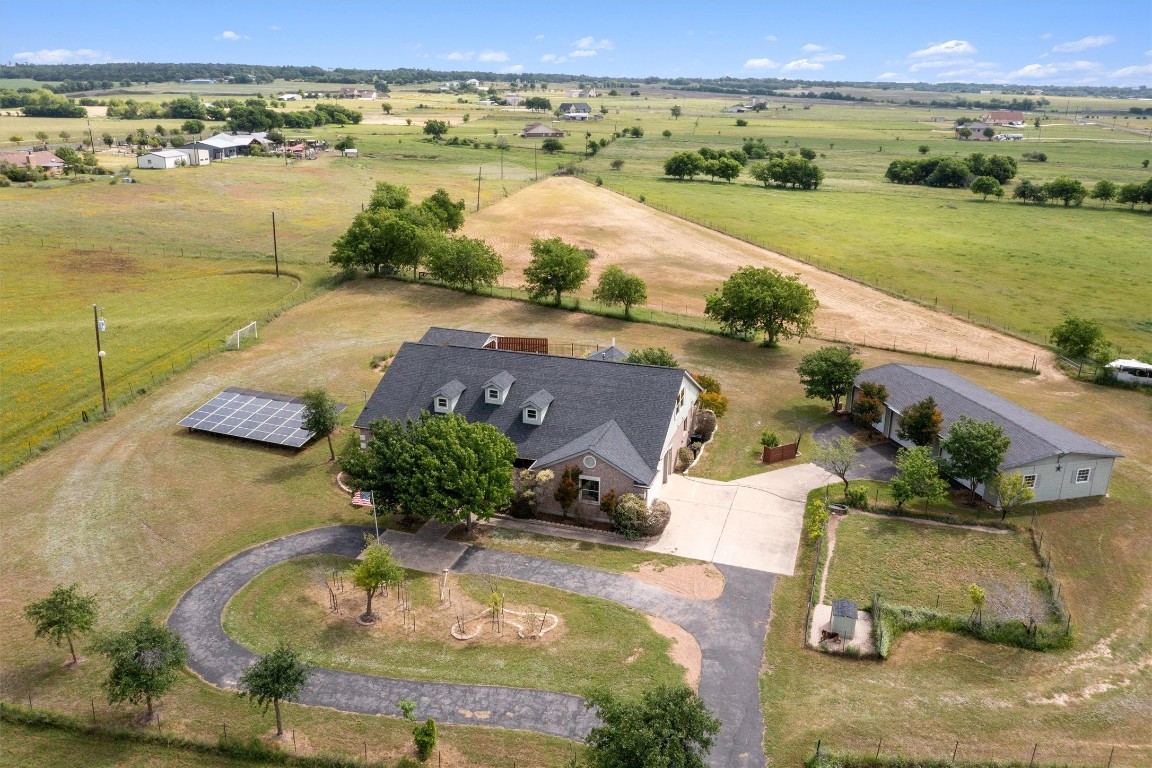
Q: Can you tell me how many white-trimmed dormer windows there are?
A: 3